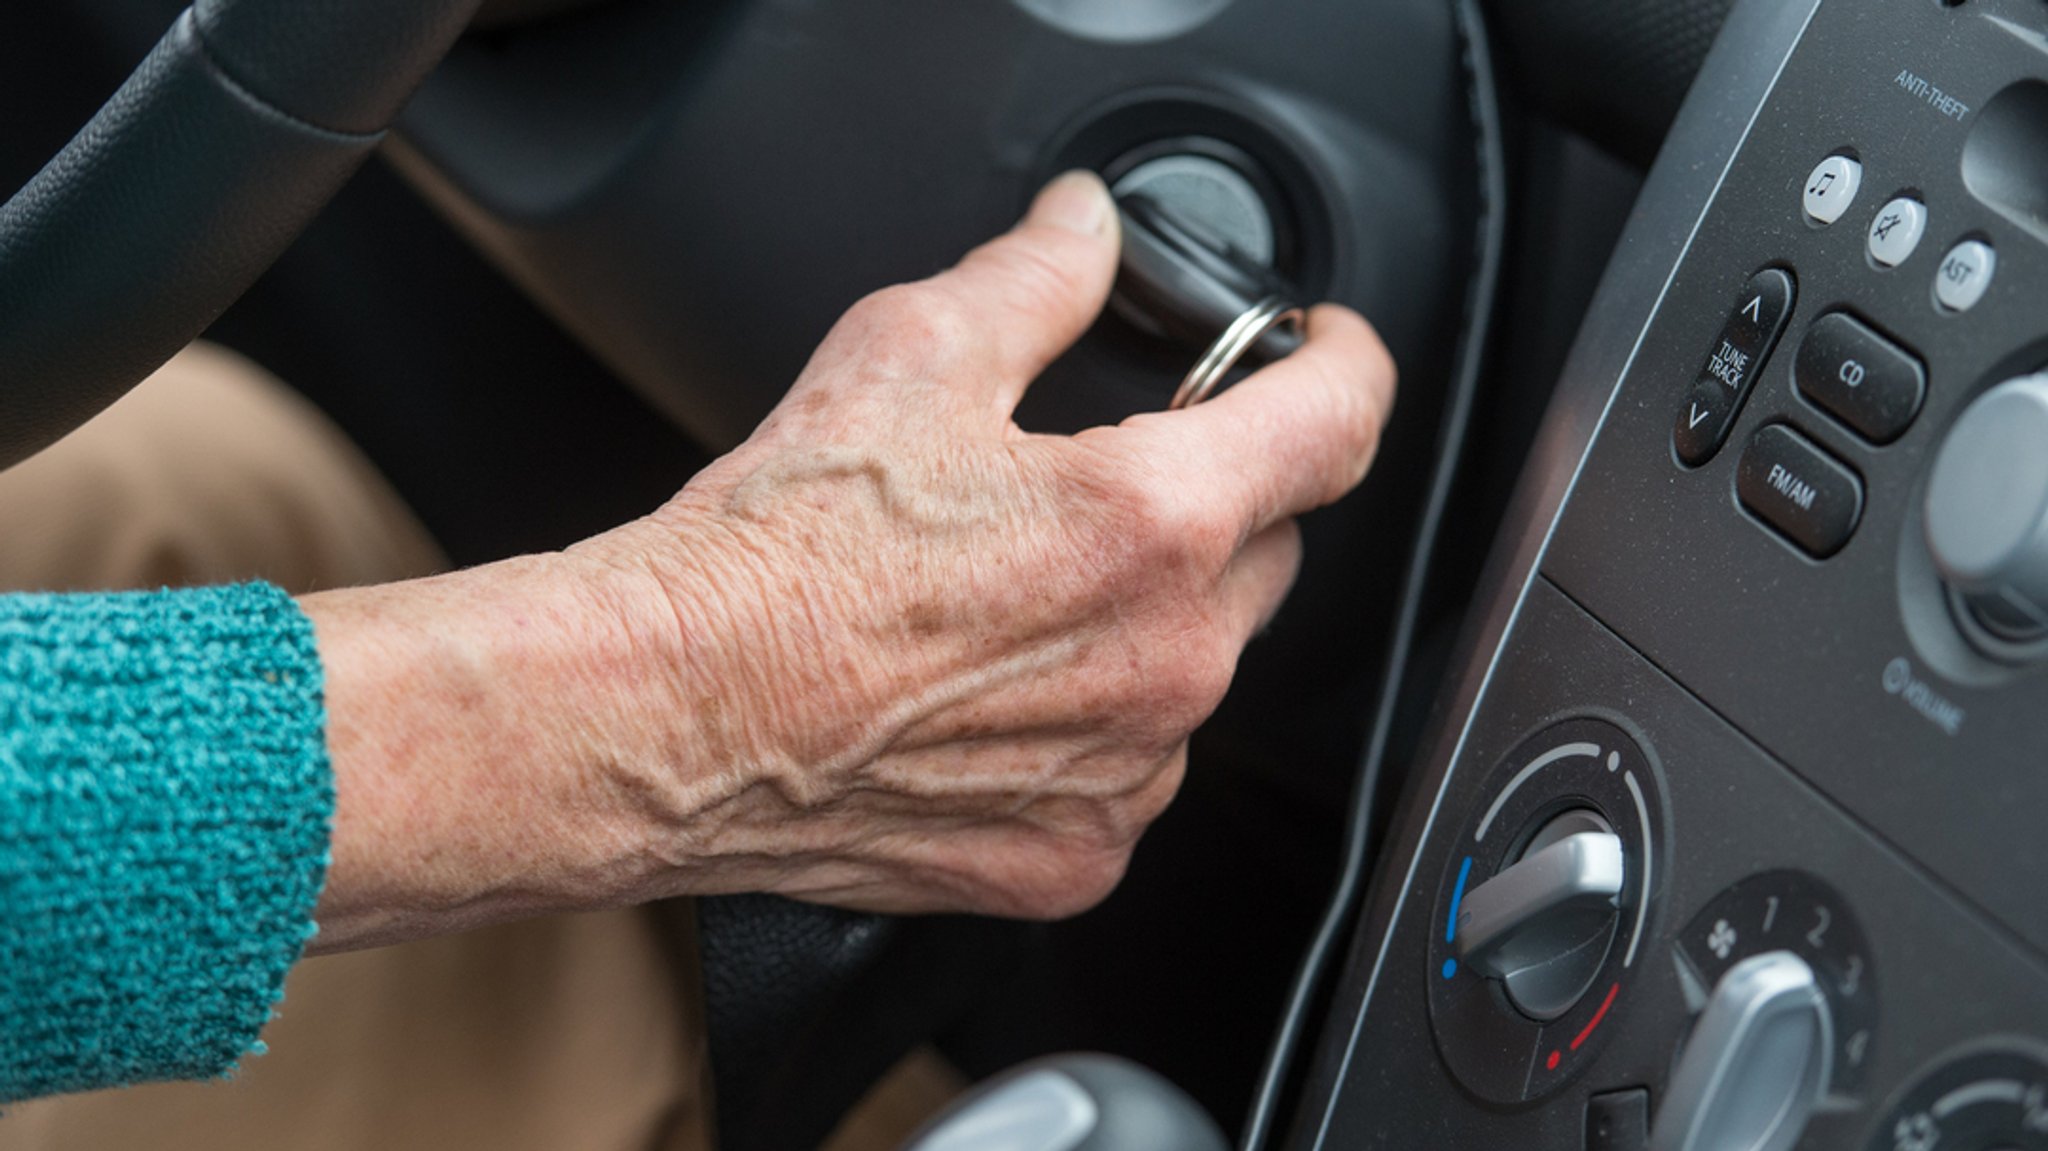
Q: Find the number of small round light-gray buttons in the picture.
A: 3